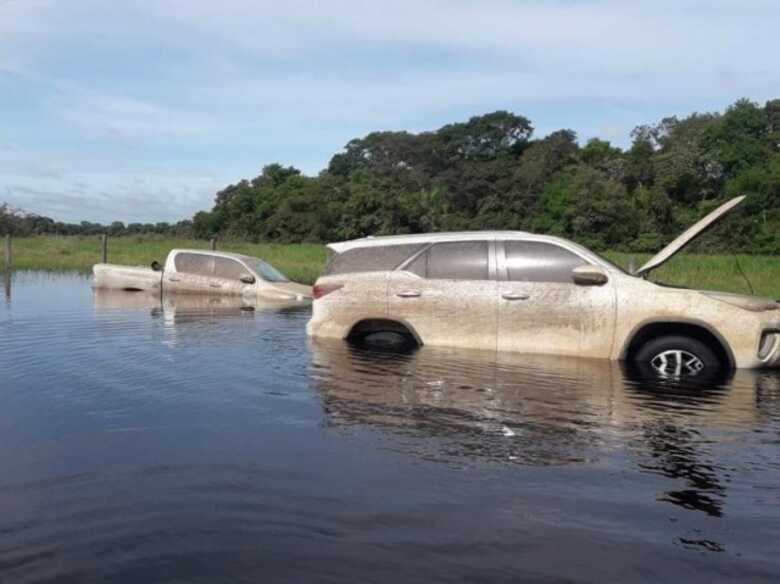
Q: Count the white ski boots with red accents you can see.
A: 0